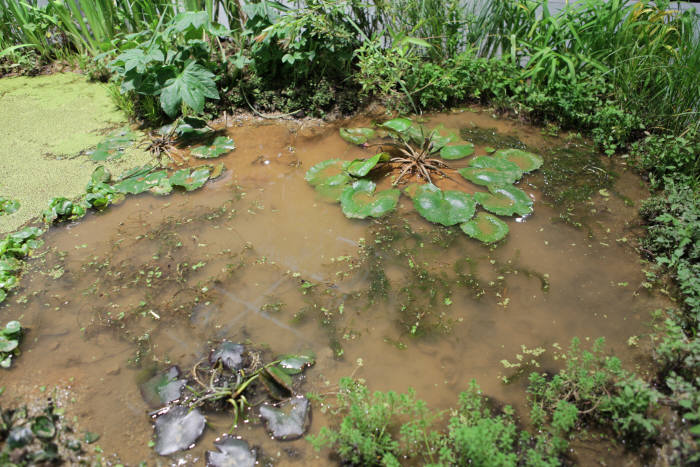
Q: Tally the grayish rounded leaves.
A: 5